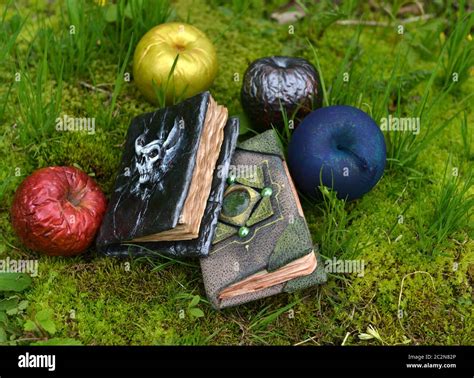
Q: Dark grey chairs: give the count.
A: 0